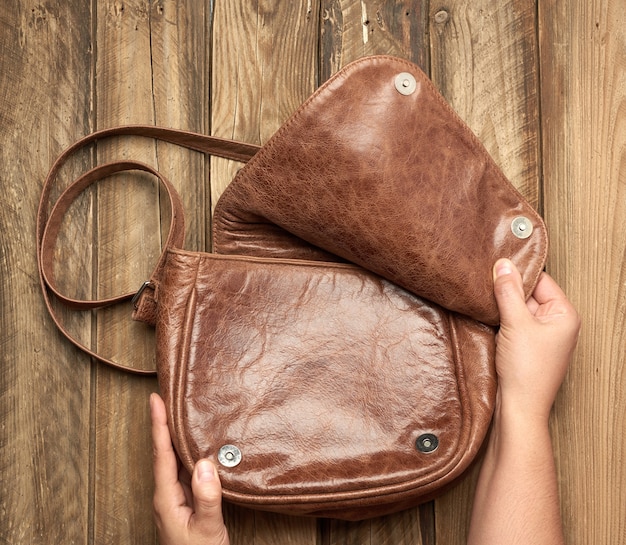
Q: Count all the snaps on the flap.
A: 2